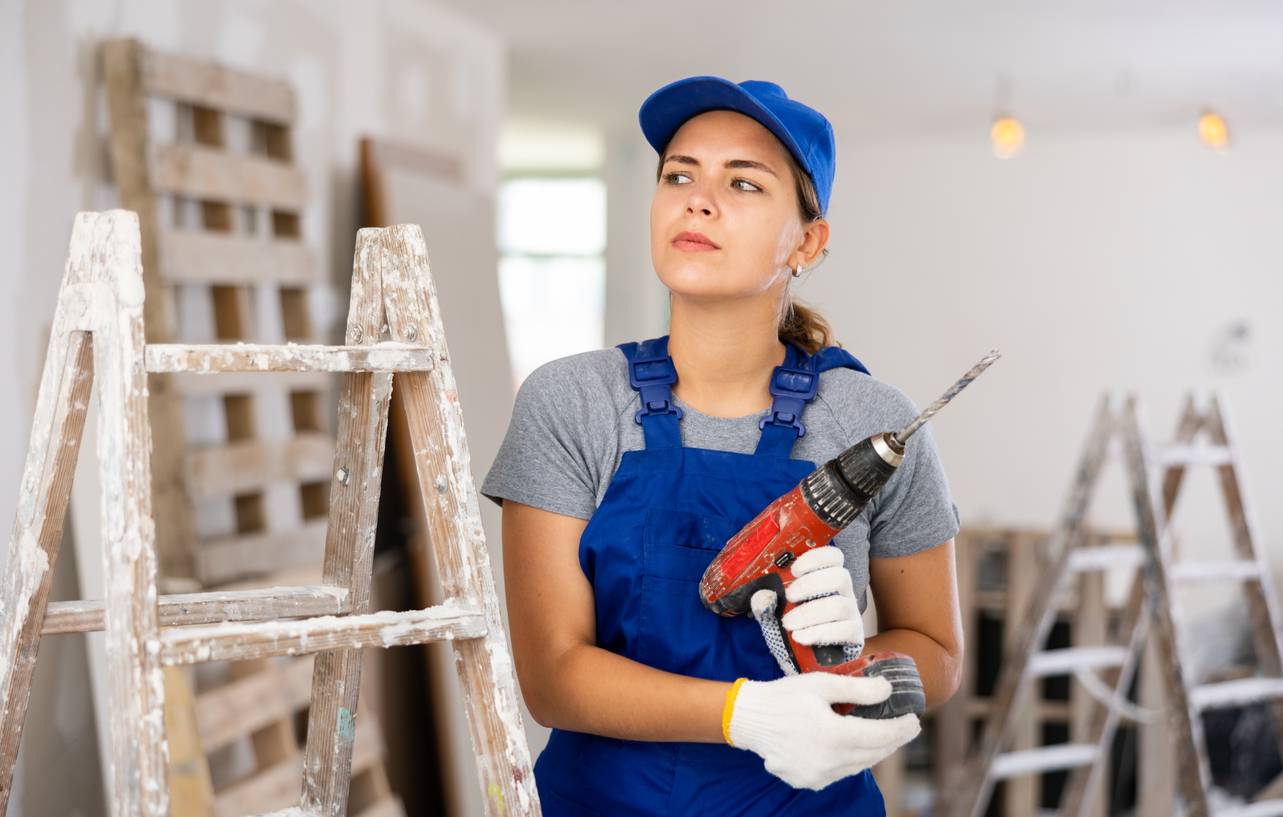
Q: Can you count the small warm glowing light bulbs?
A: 2